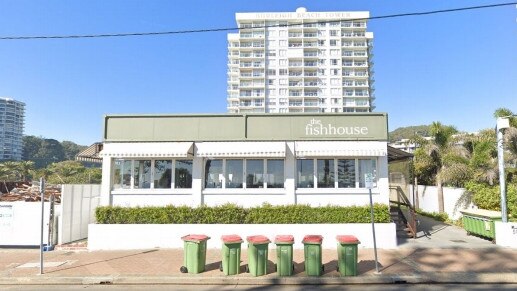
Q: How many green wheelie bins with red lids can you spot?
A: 6